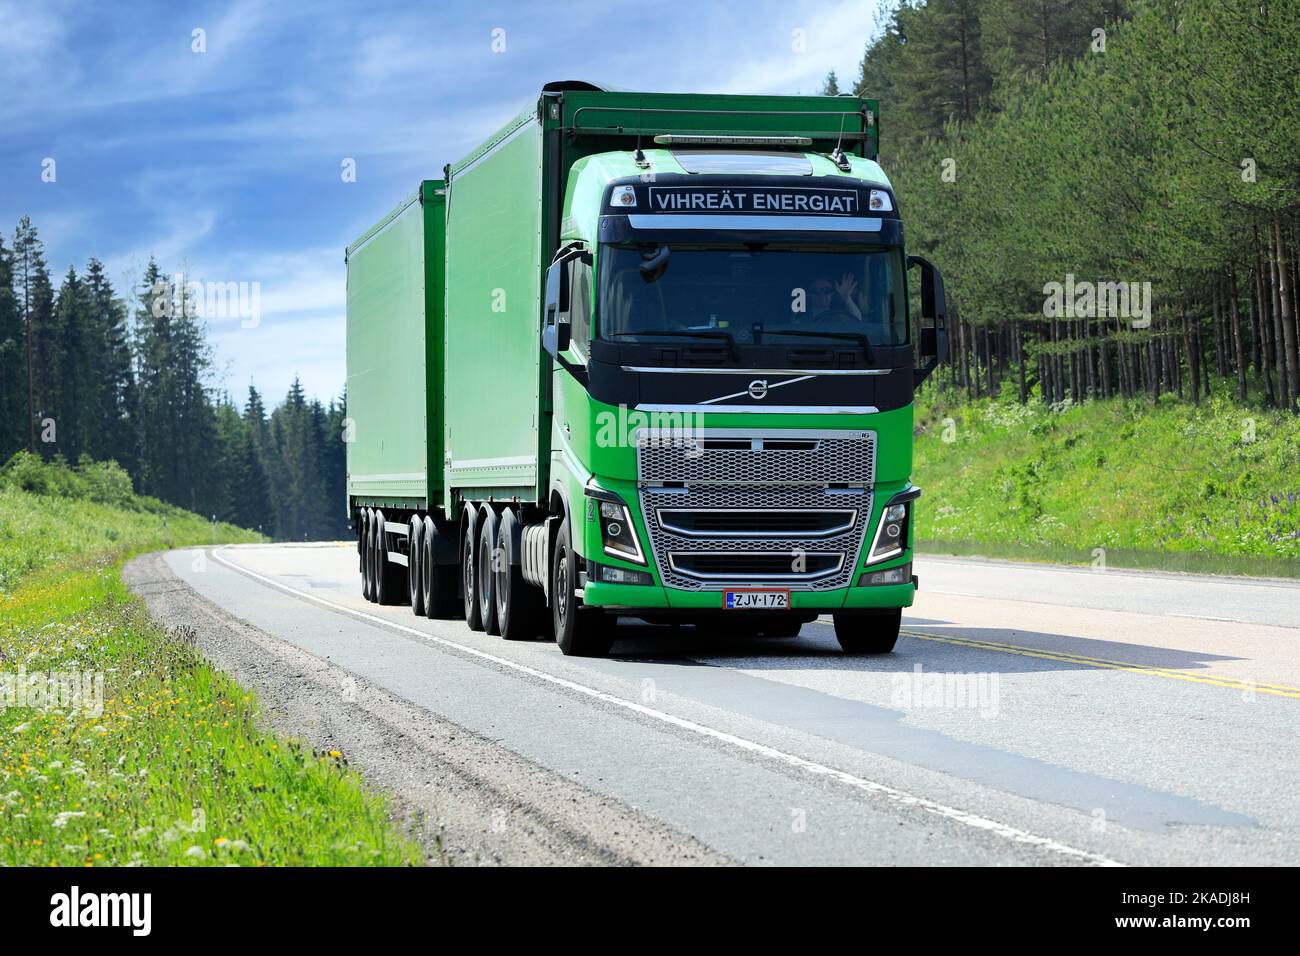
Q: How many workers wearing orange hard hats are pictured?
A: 0